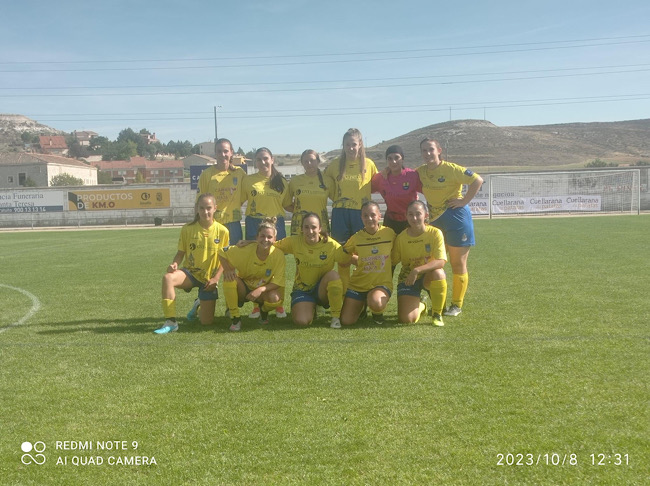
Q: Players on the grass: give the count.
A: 11